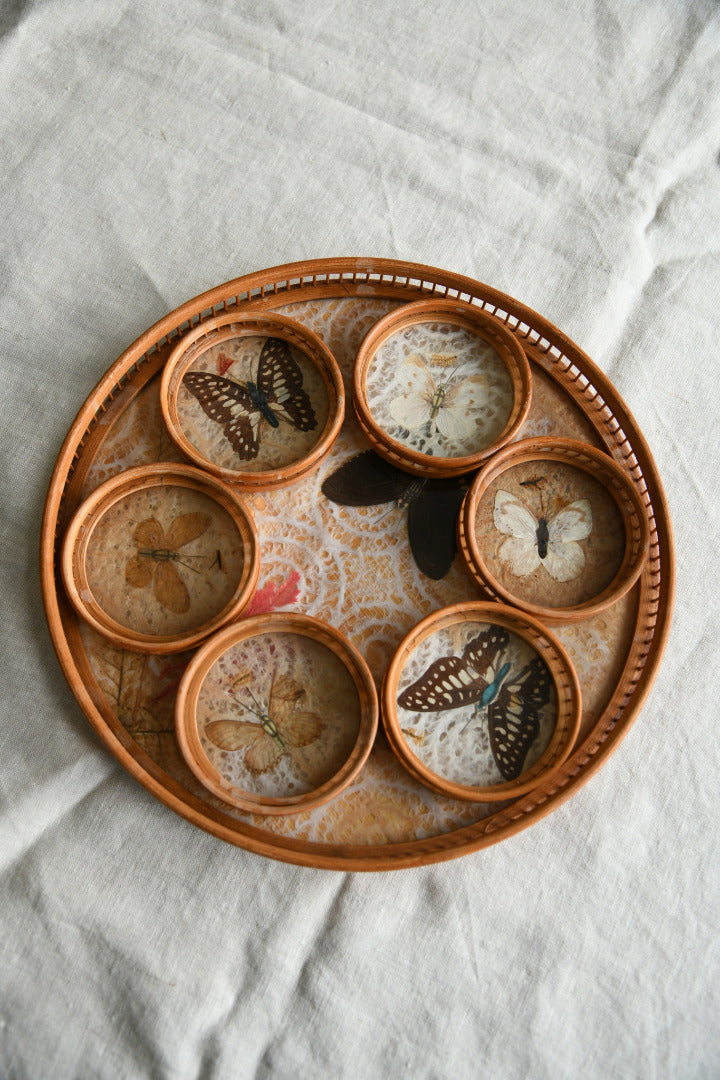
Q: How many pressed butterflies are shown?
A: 7